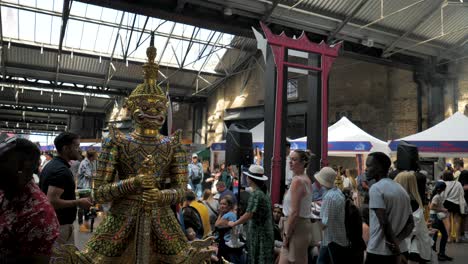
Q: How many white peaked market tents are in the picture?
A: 3